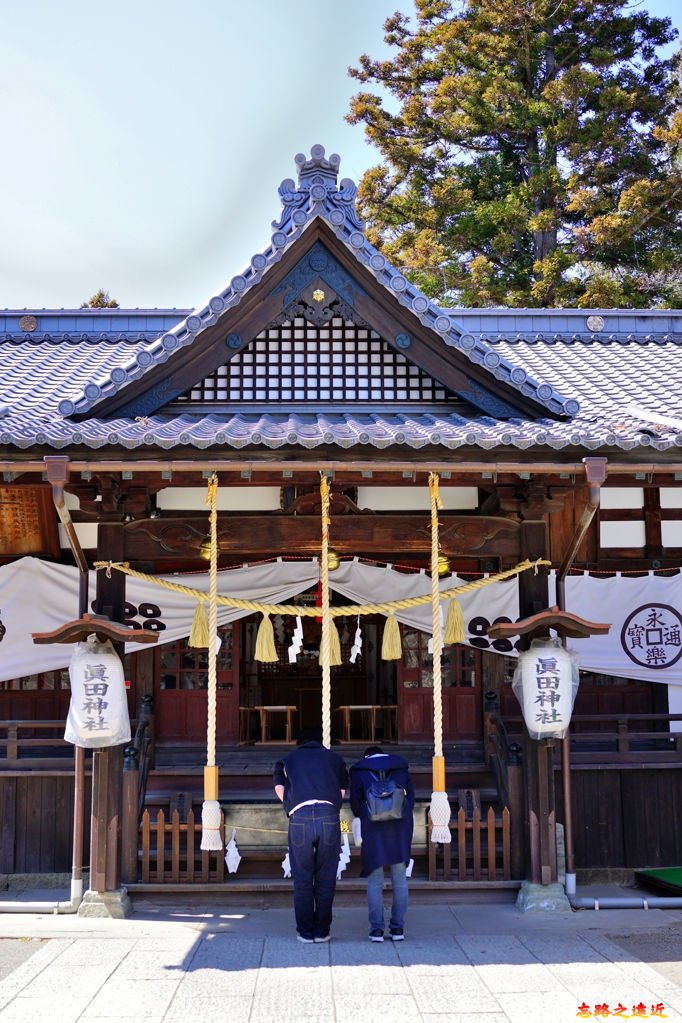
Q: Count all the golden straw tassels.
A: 5